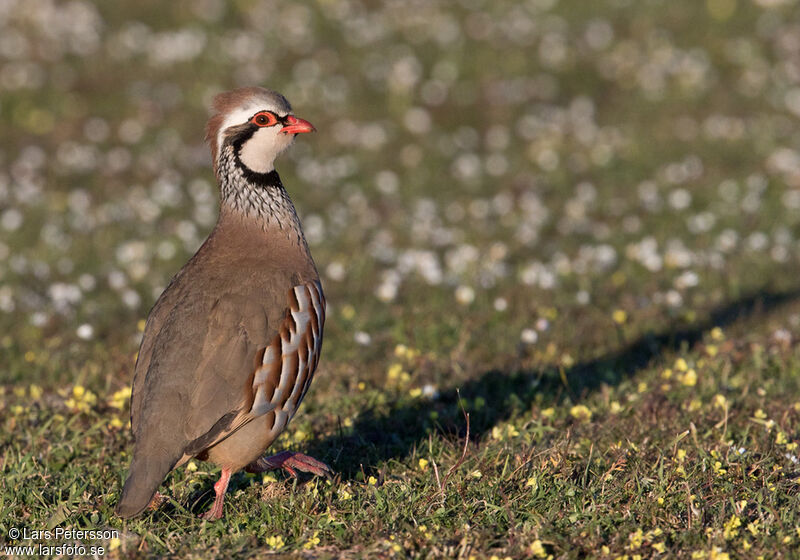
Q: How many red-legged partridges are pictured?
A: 1